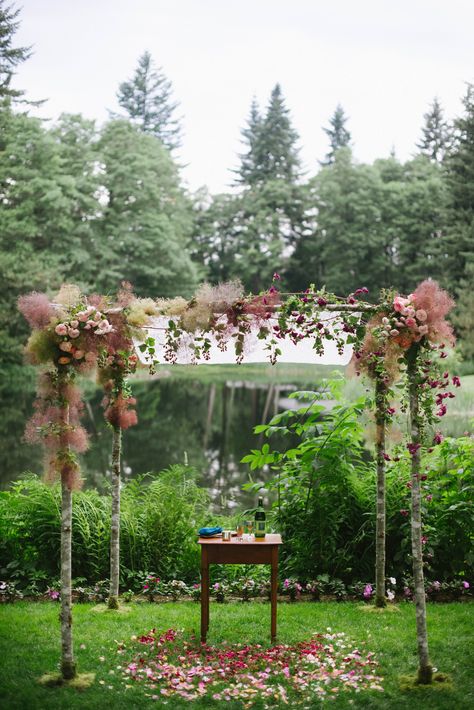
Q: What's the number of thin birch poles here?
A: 4